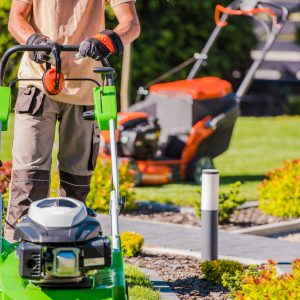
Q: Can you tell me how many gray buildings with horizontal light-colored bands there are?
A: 1